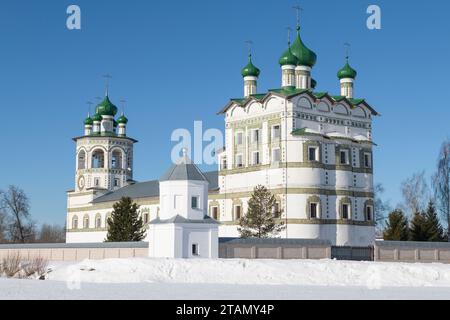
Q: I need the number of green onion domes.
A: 10